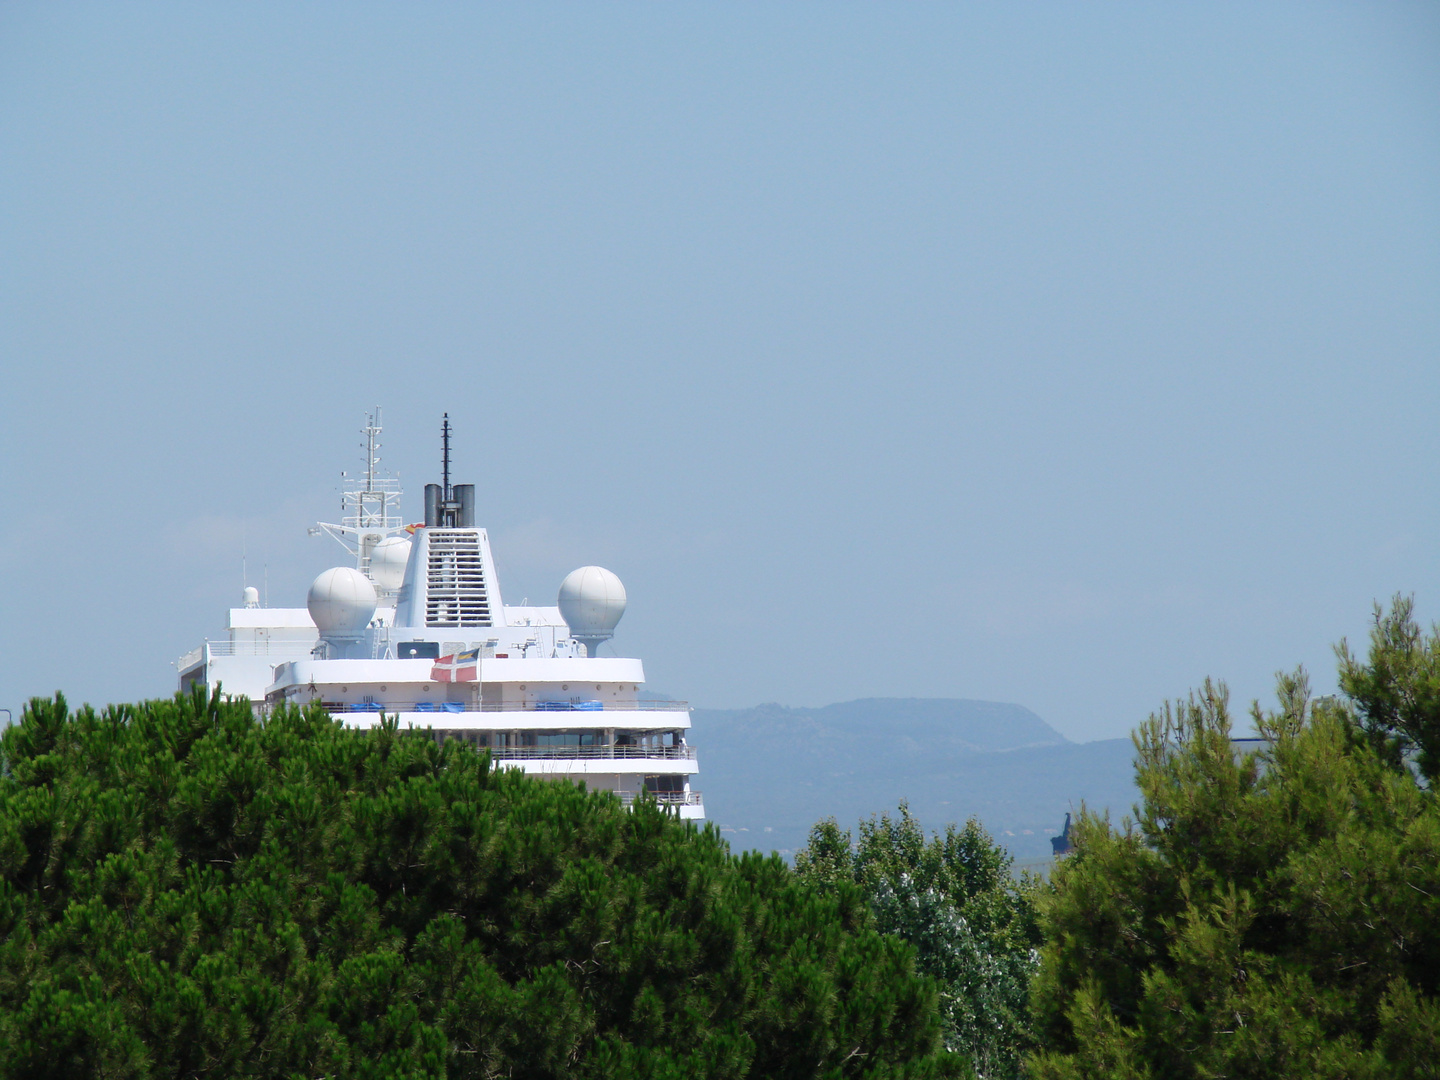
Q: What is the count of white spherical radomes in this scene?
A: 3